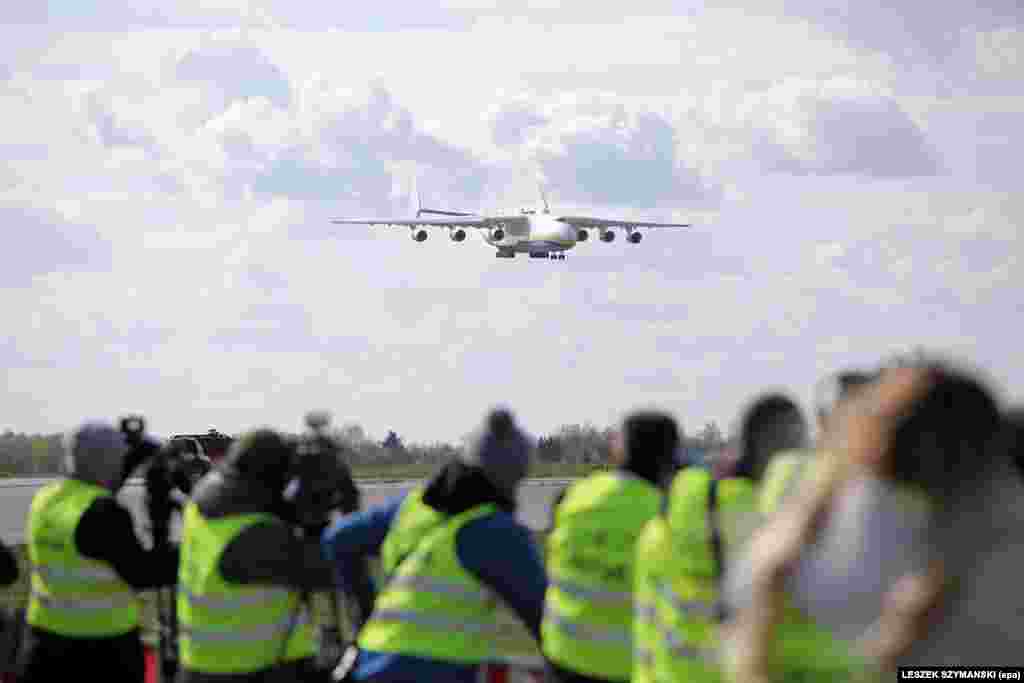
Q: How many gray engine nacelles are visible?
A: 6